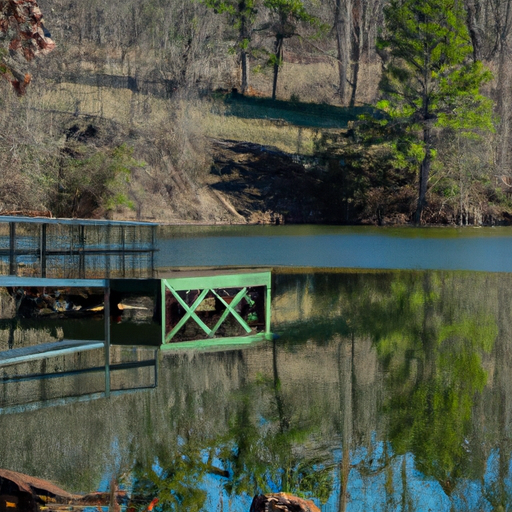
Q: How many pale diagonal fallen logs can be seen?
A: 1